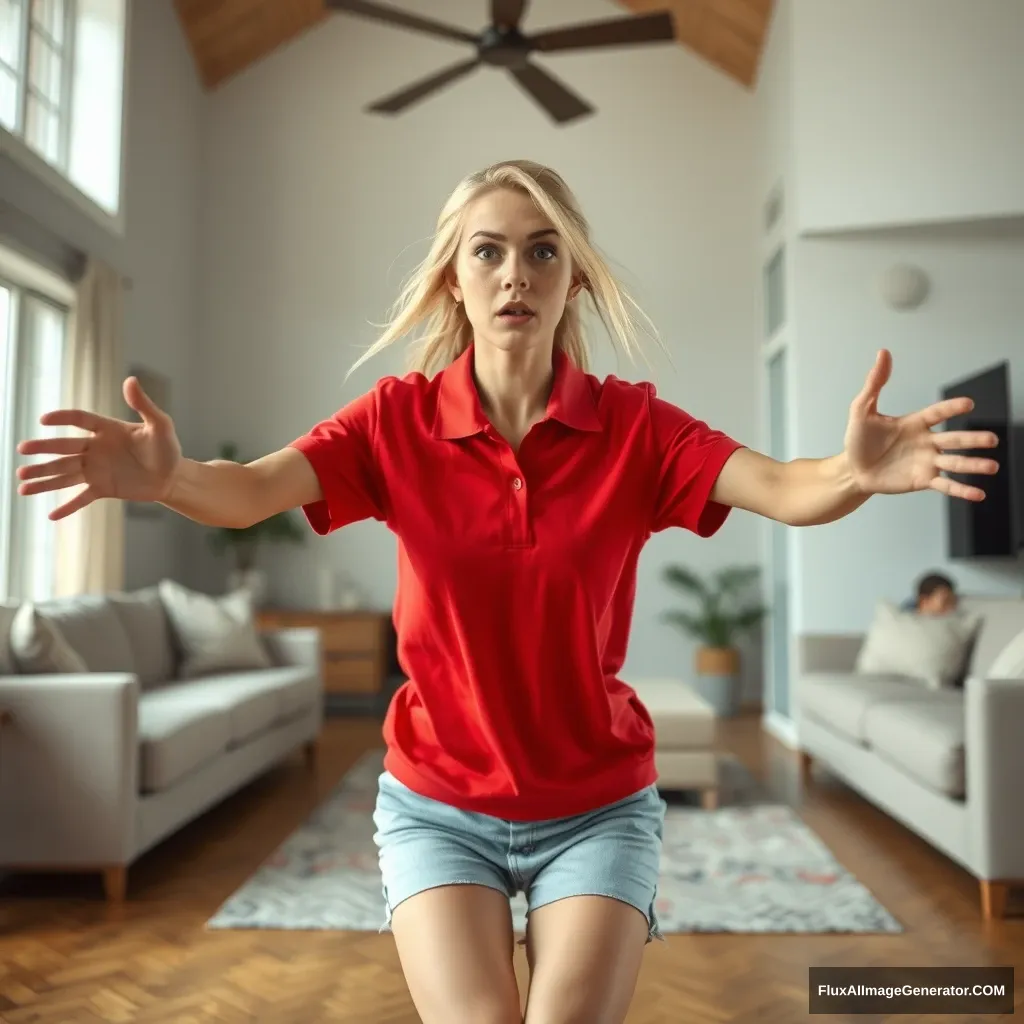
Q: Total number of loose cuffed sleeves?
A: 2